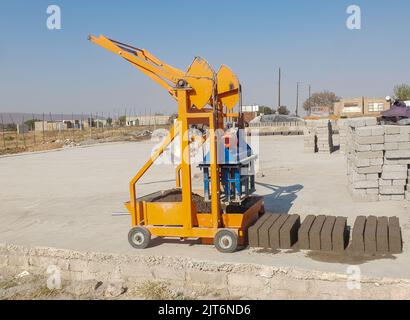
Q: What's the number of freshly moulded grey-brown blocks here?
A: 12